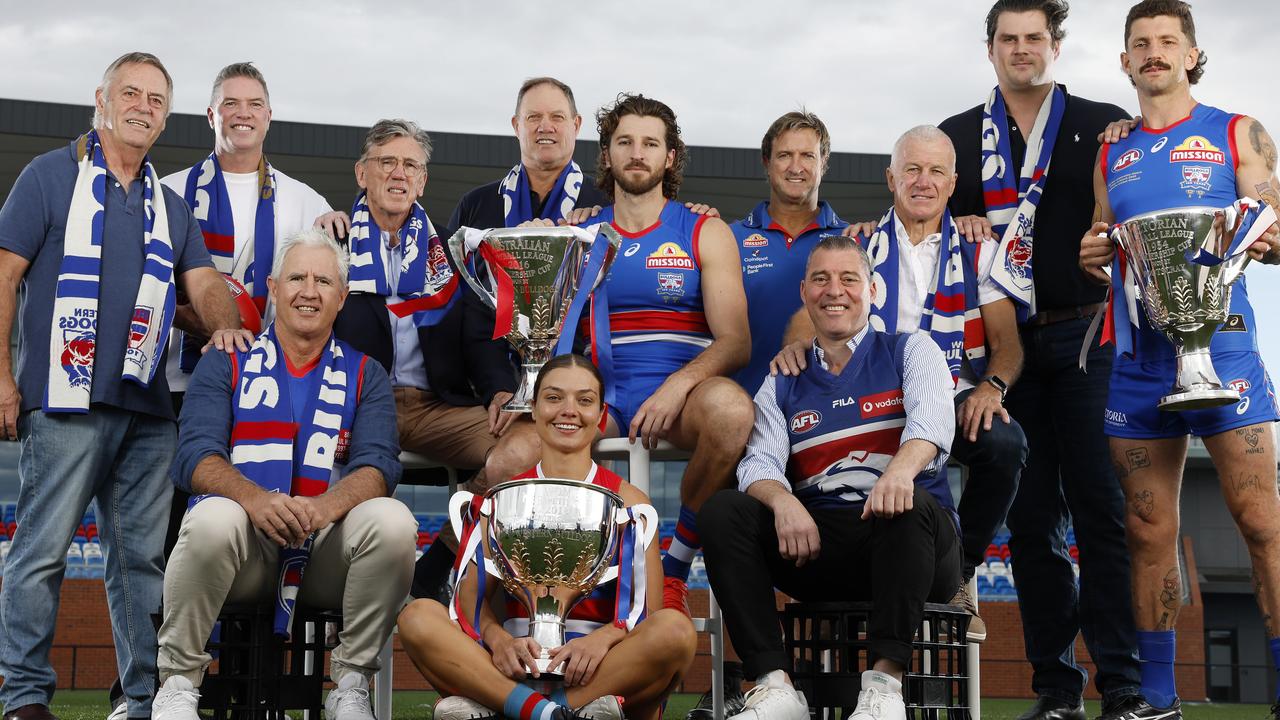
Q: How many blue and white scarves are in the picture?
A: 7